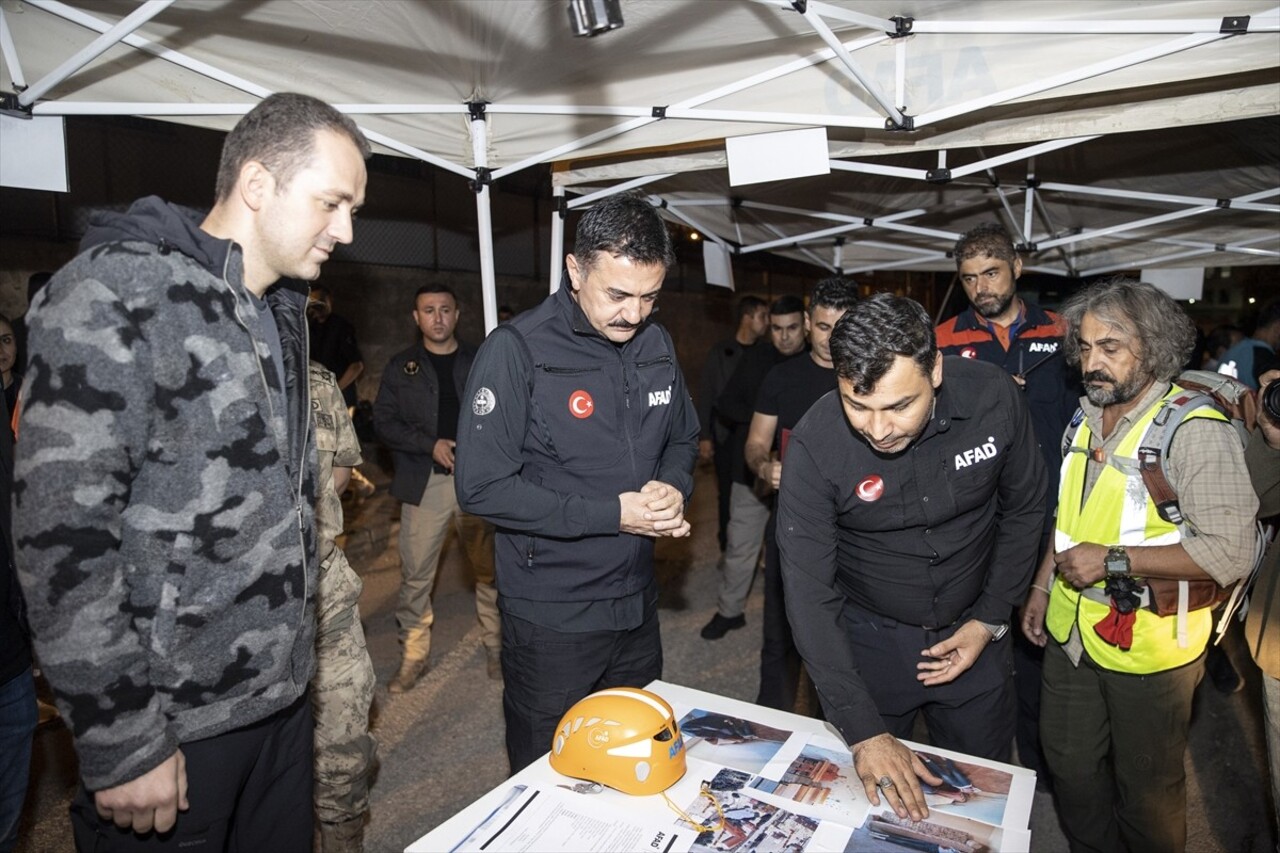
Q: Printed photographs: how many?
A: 5